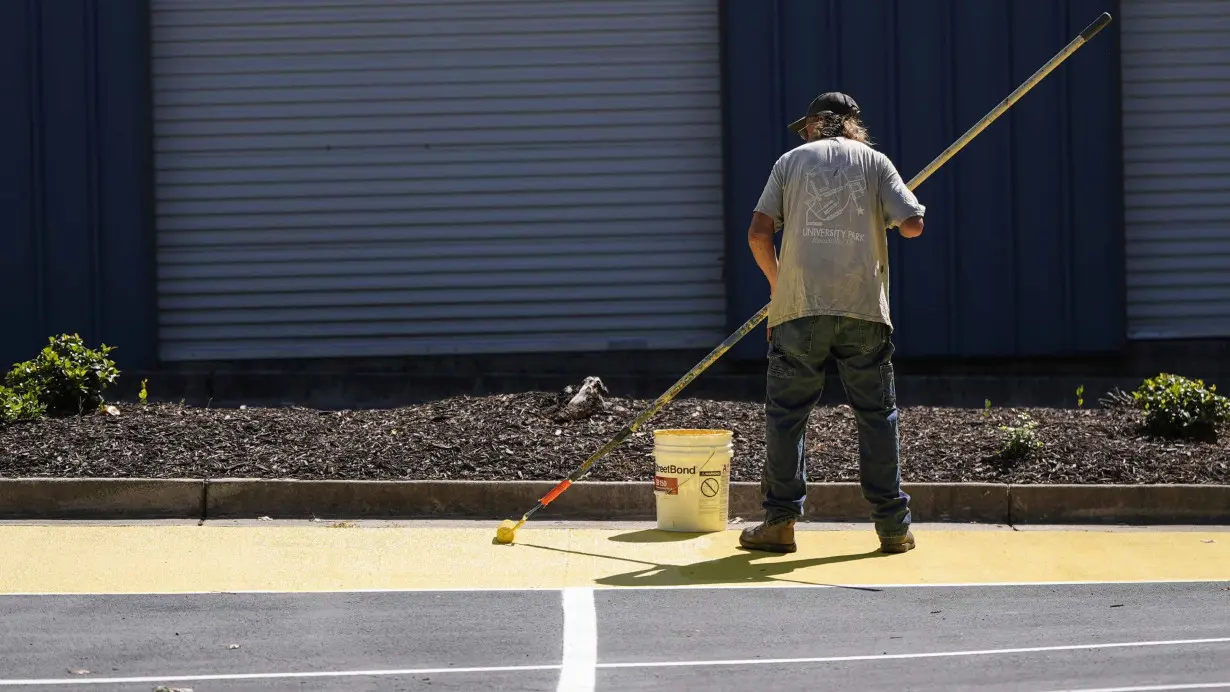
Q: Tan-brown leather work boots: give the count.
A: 2